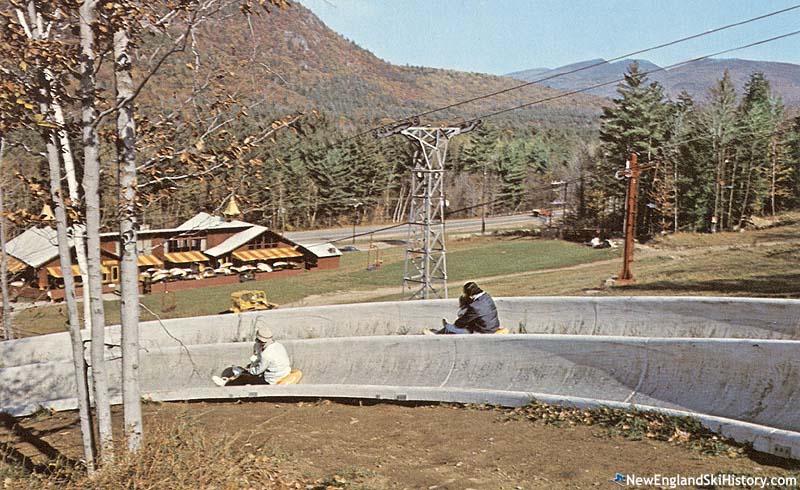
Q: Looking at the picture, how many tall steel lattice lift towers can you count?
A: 1